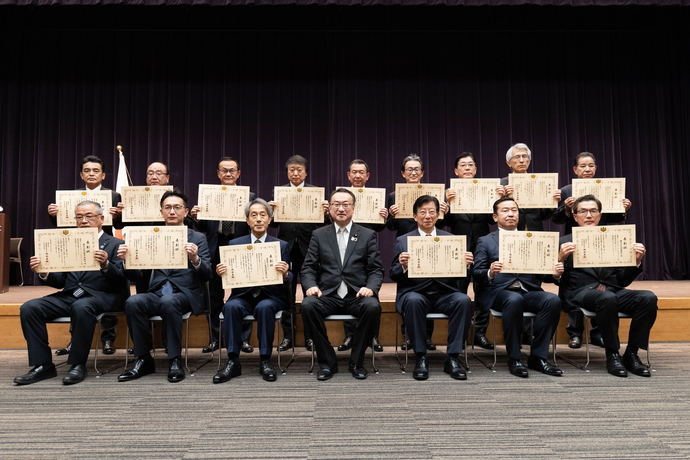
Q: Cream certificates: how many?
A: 15